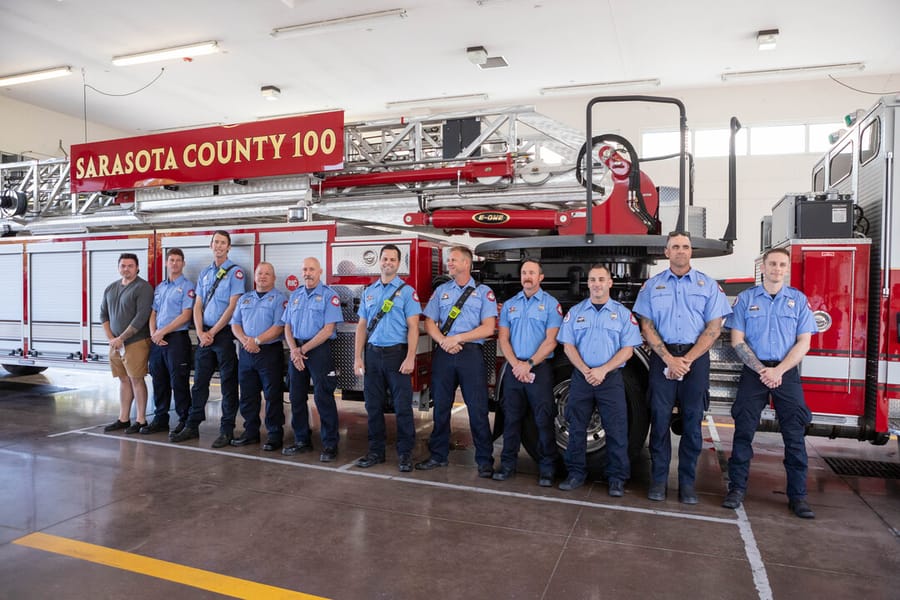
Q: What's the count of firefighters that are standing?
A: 10